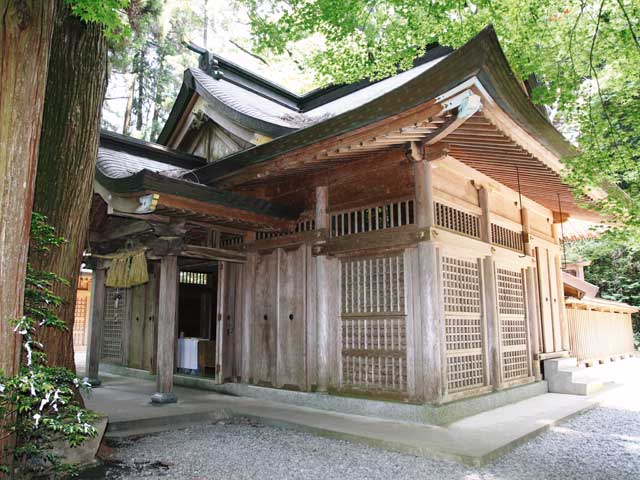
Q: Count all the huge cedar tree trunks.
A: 2